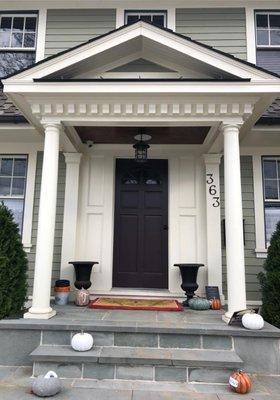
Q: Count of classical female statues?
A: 0